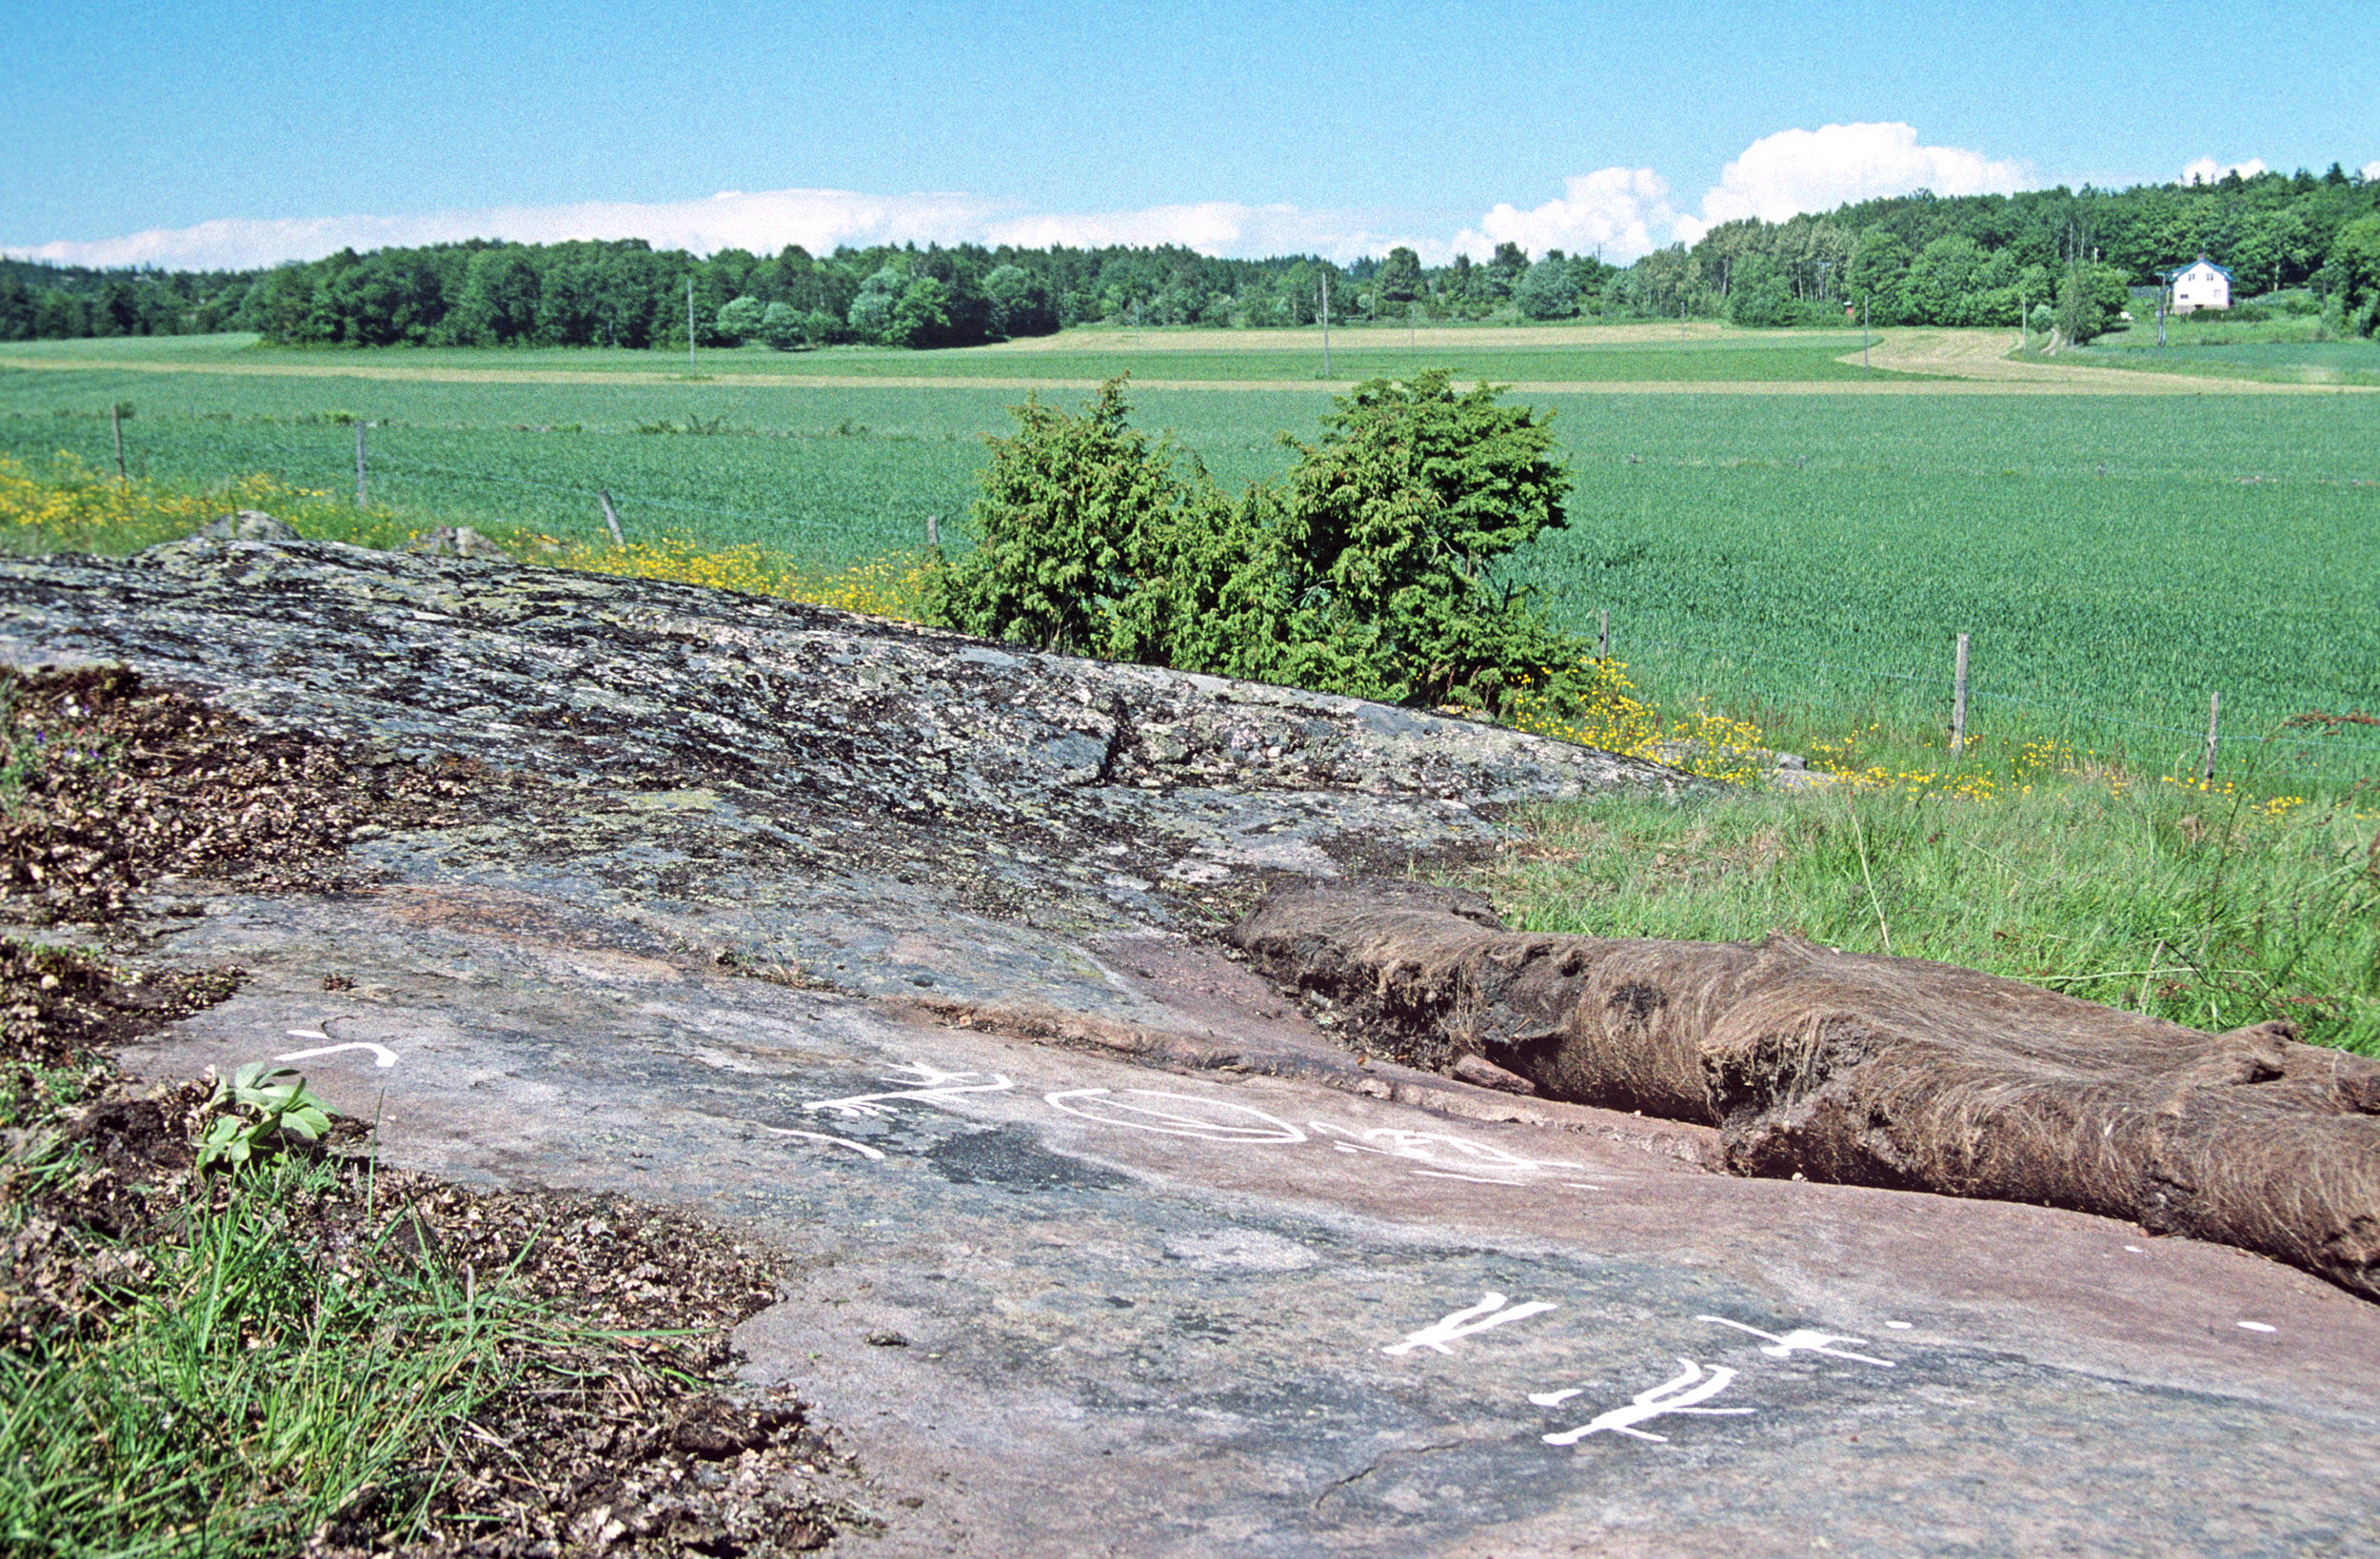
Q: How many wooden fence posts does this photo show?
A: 7